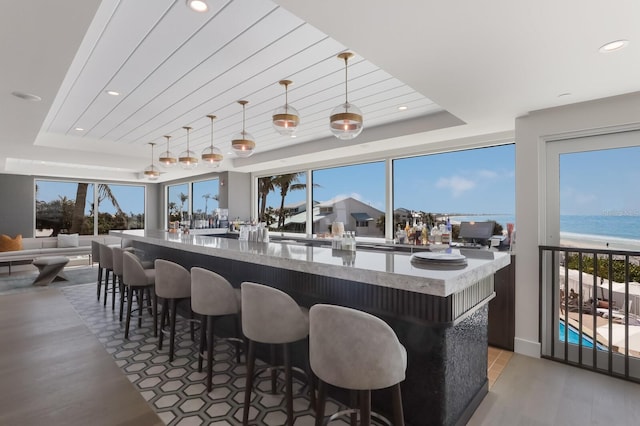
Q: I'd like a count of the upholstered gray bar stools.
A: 8